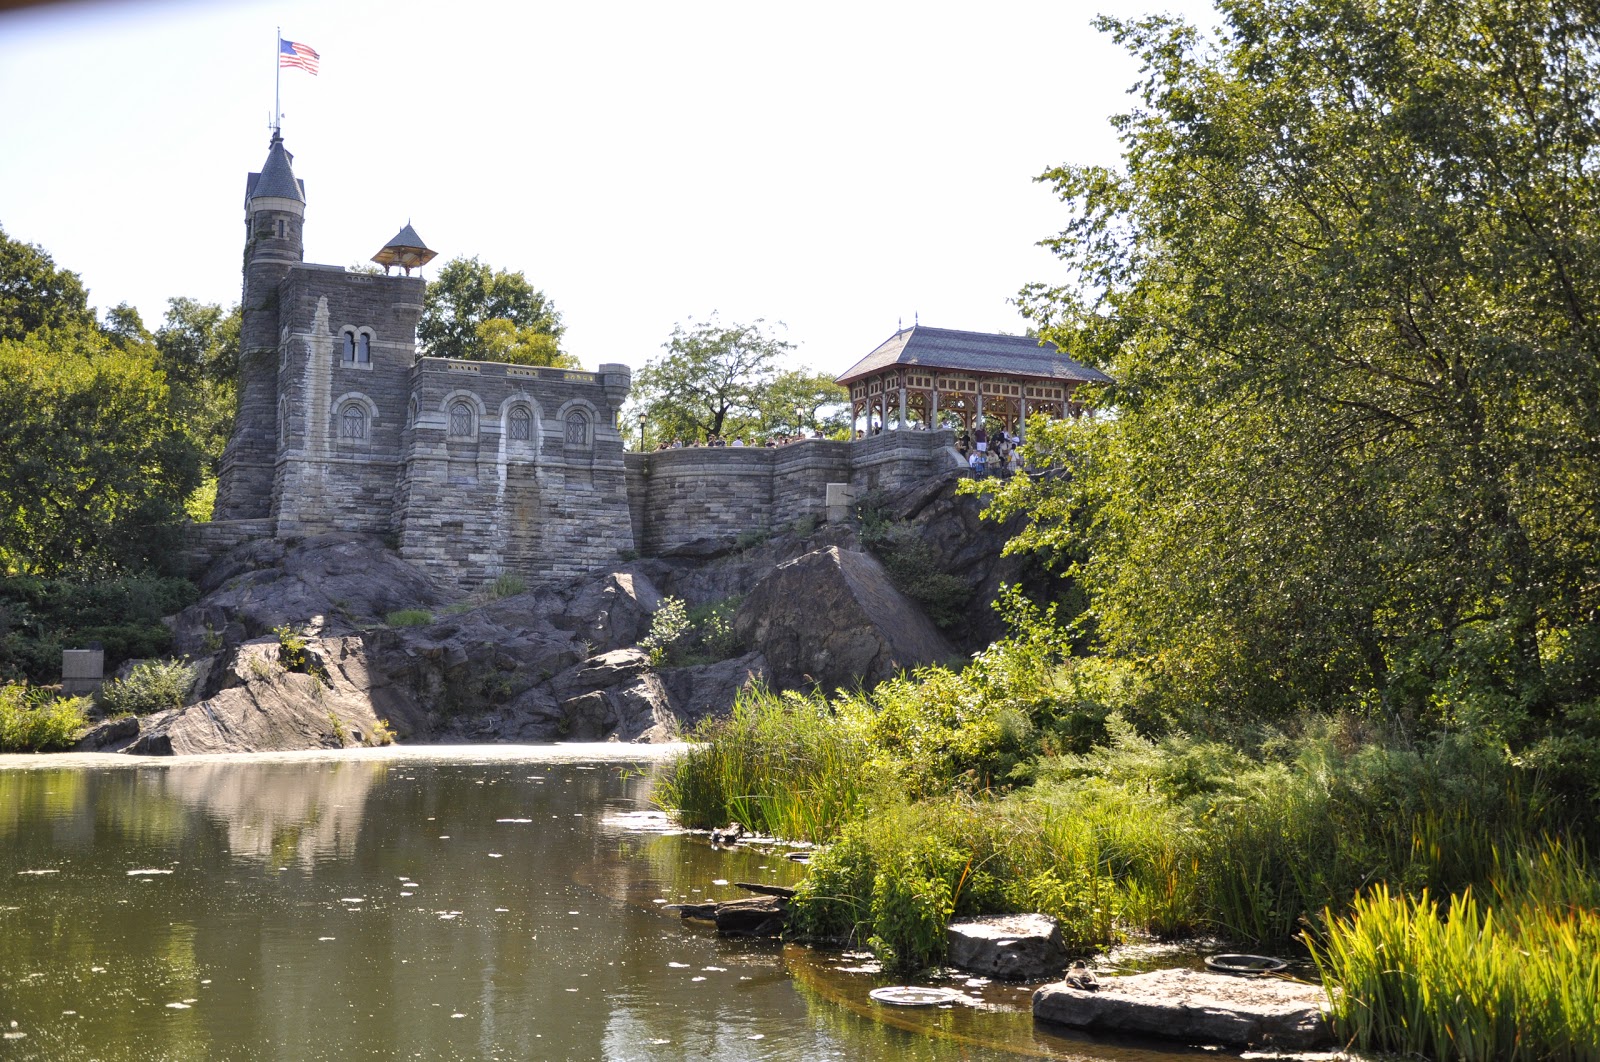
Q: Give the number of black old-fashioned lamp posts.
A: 2